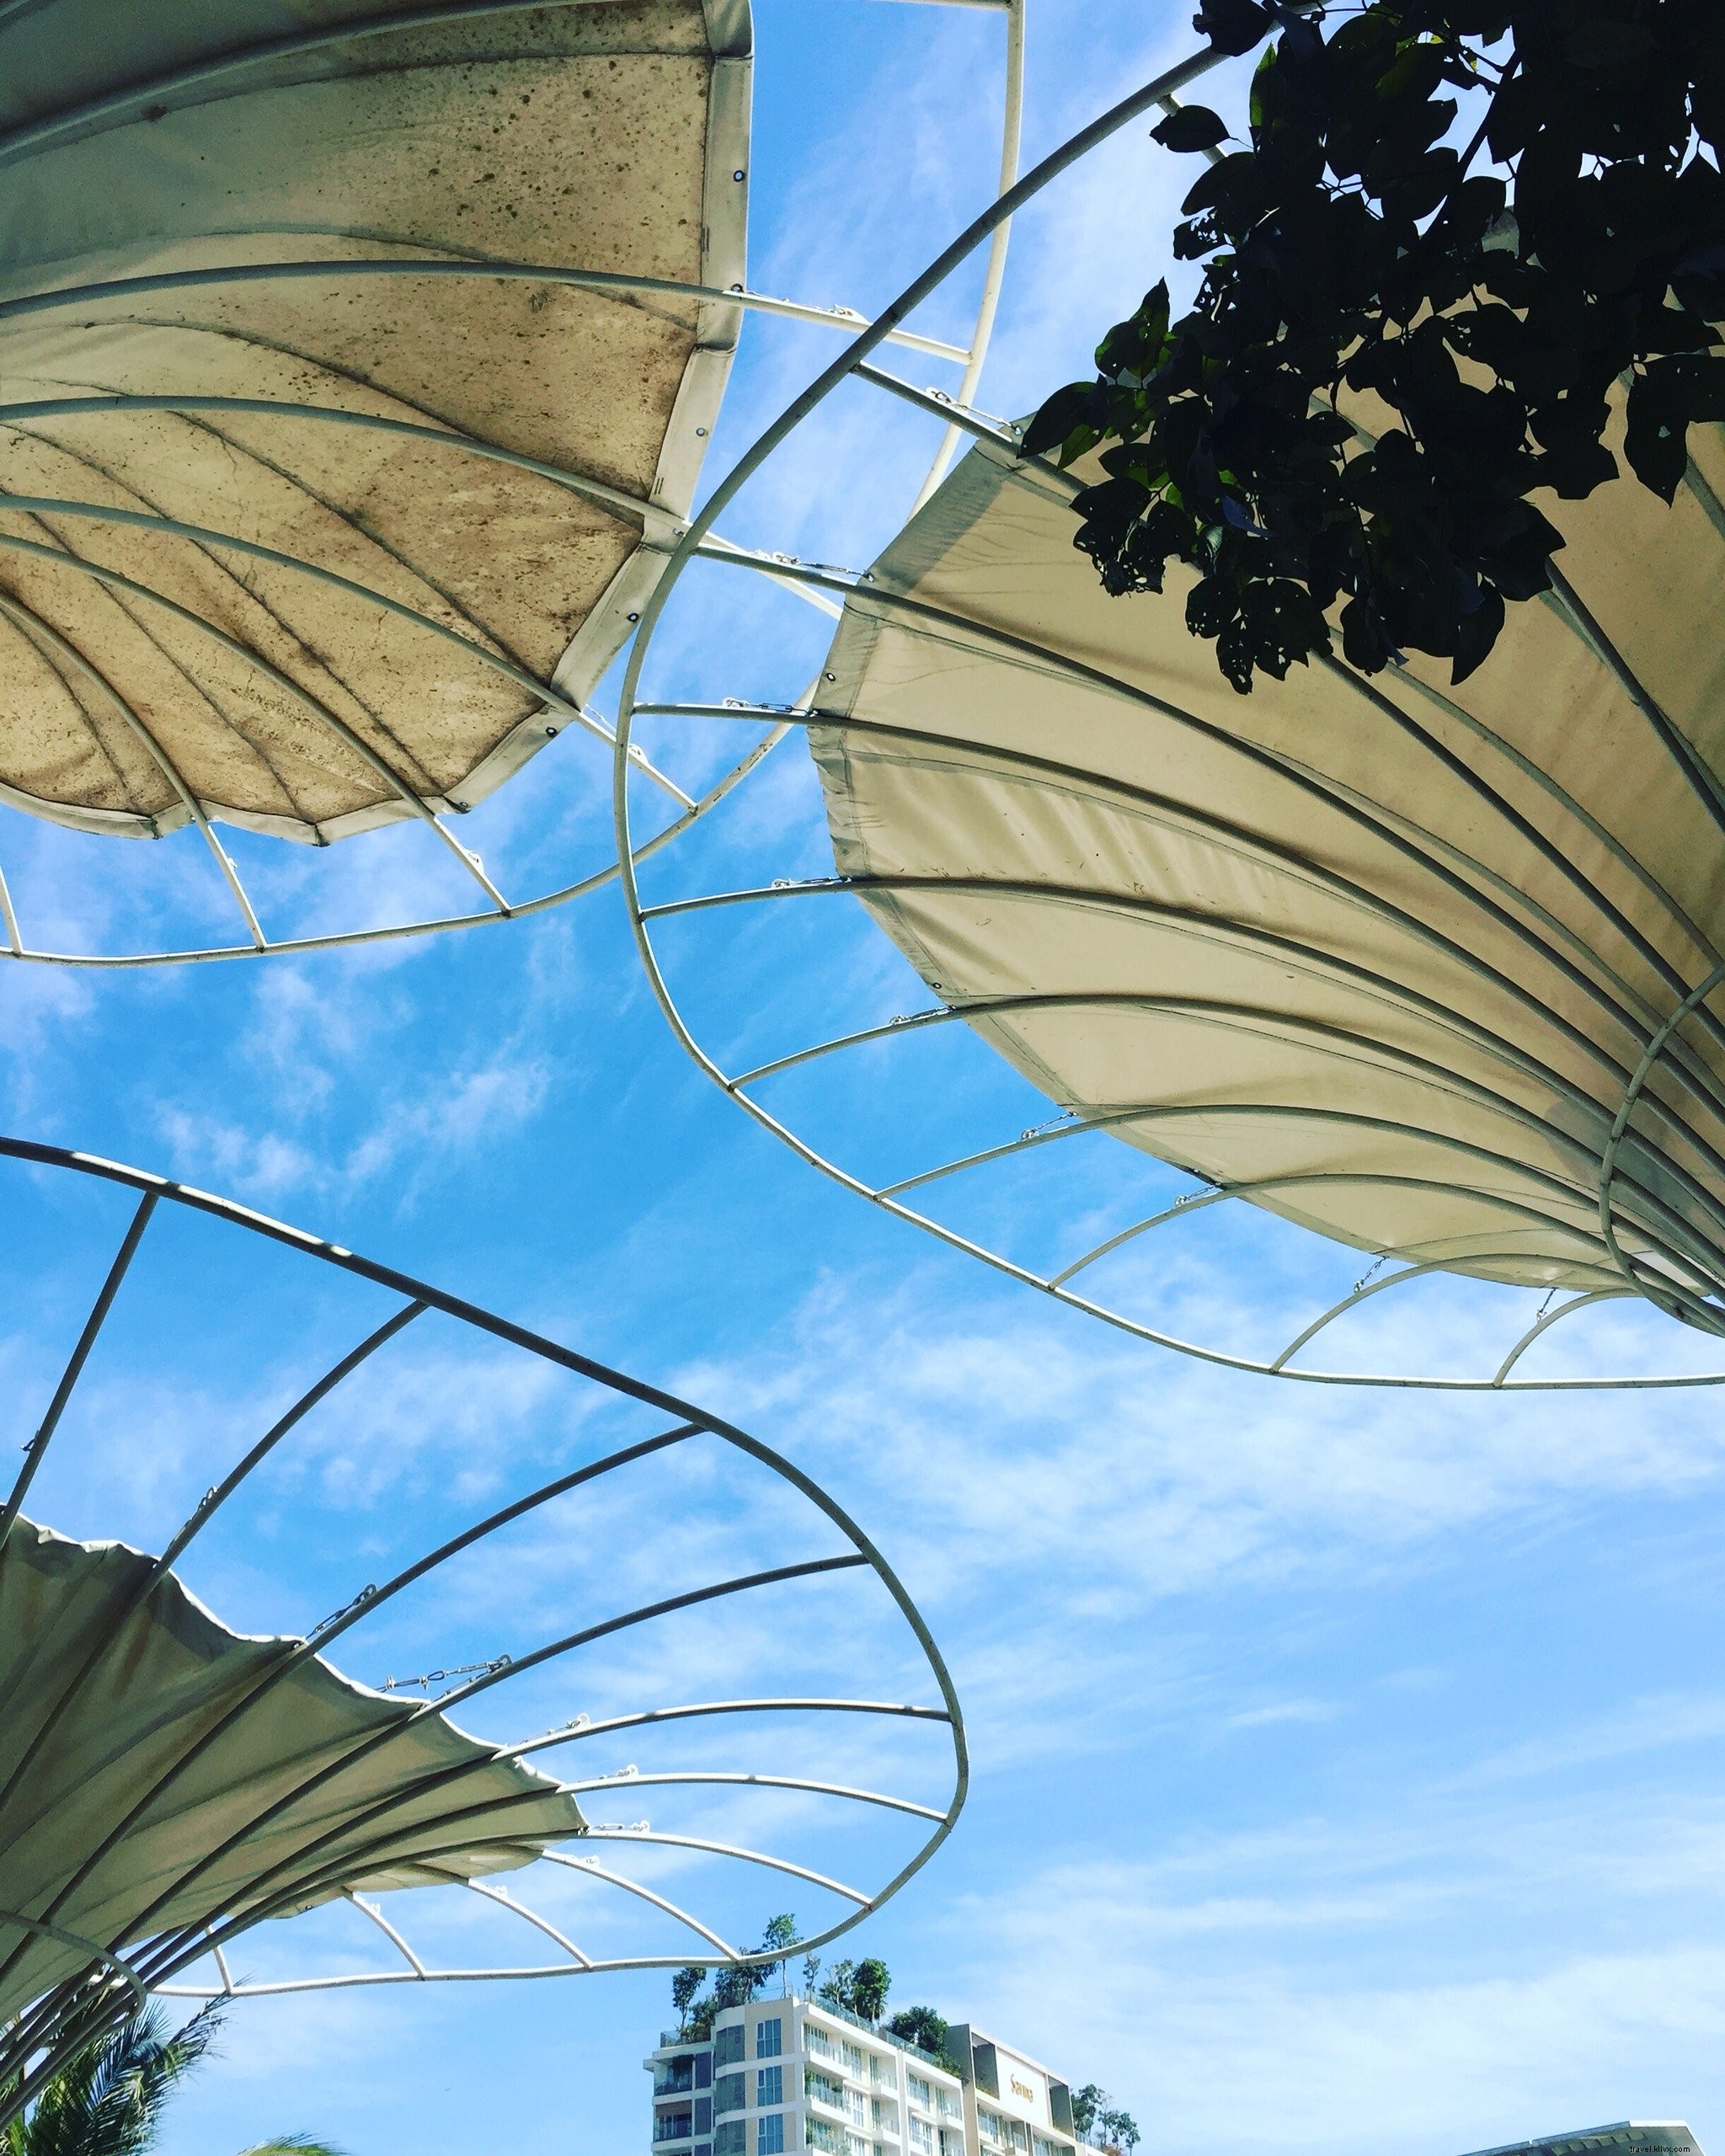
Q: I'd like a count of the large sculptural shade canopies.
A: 3